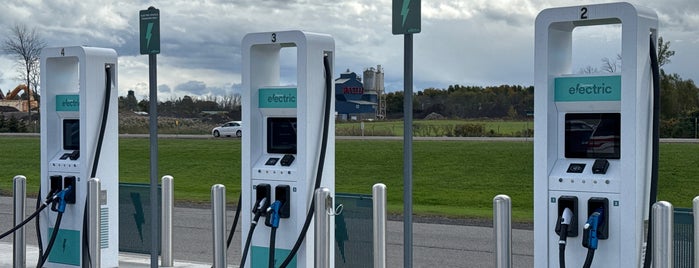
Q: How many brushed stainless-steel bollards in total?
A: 9